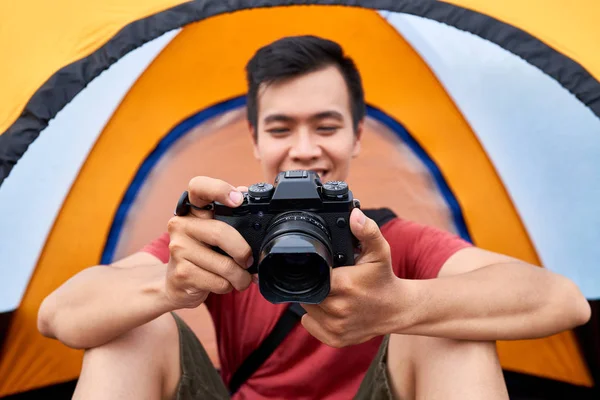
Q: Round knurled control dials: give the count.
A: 2